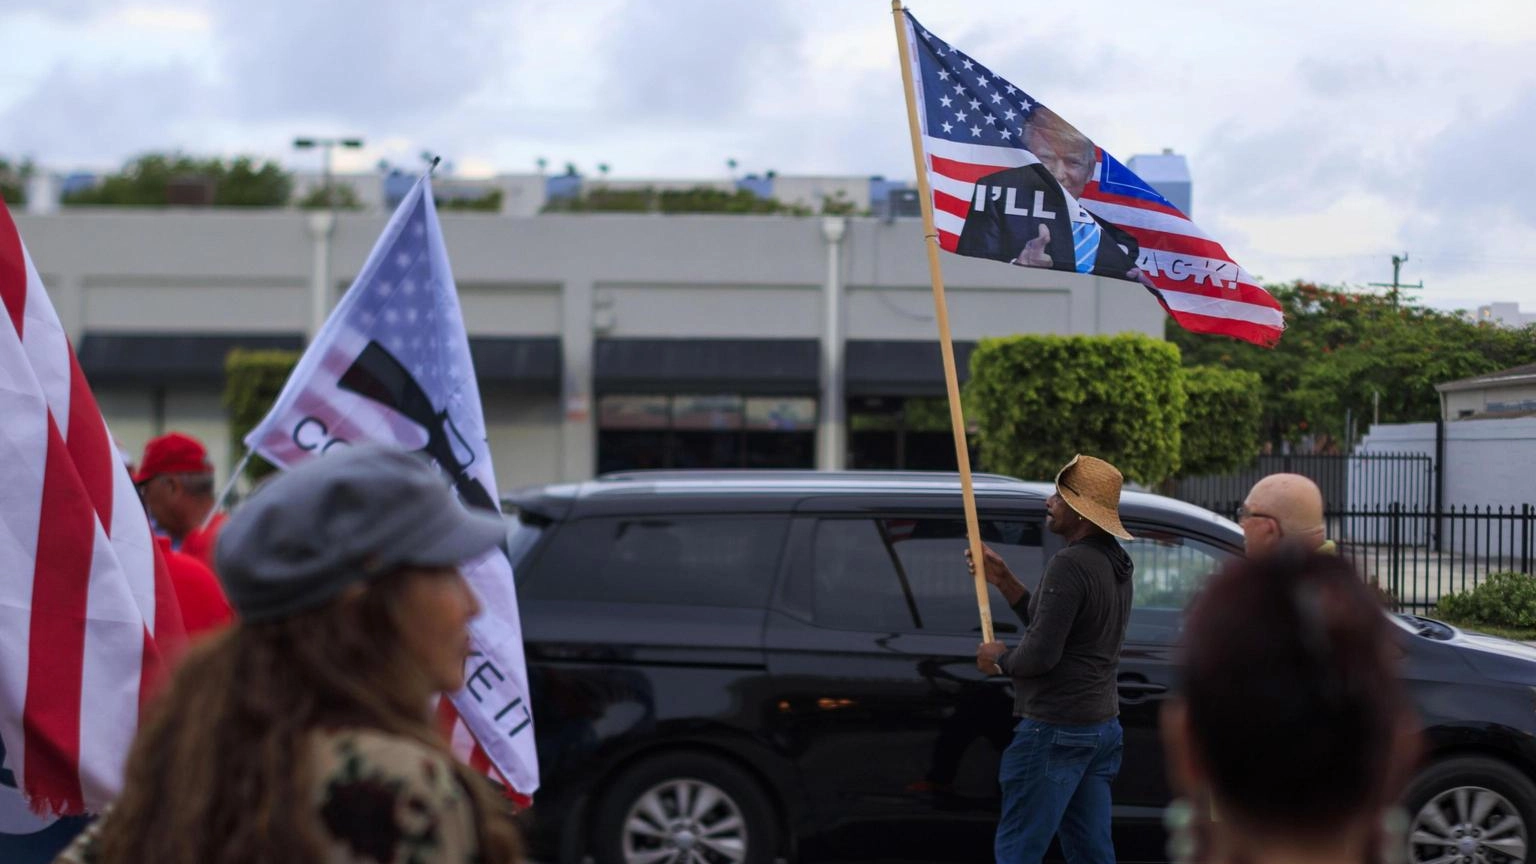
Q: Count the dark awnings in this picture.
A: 4